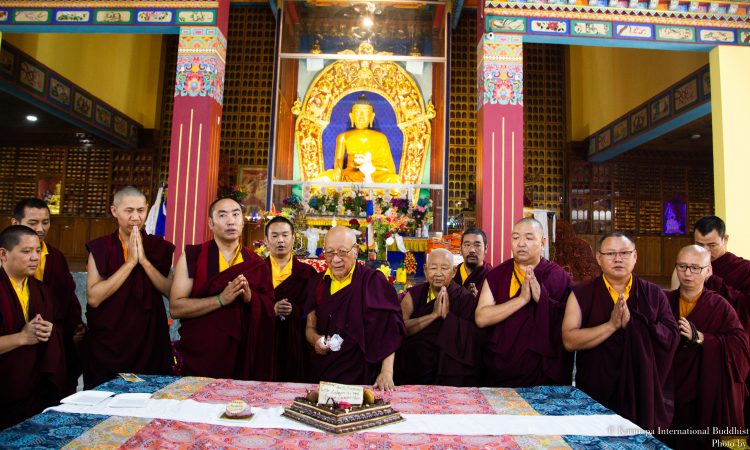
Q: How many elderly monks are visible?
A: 2